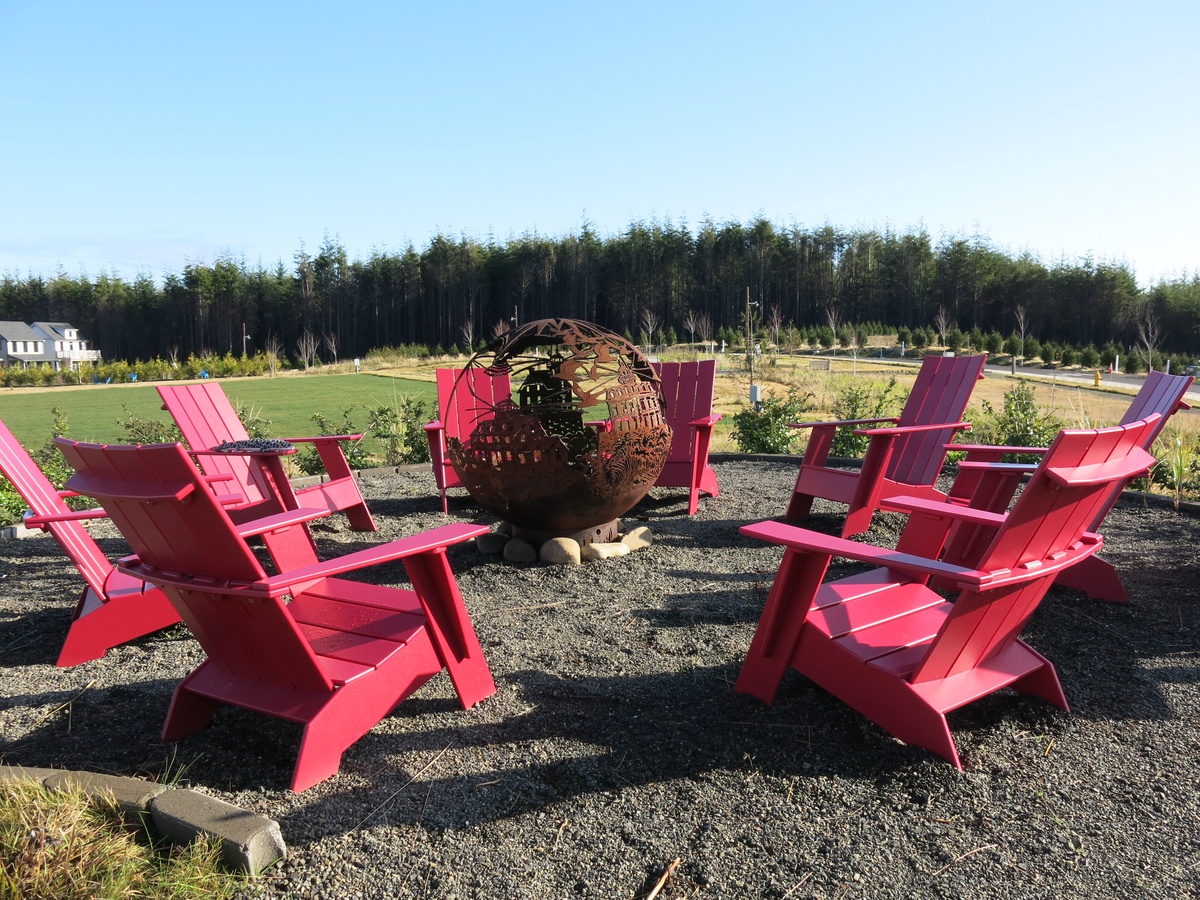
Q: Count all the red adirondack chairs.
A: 8